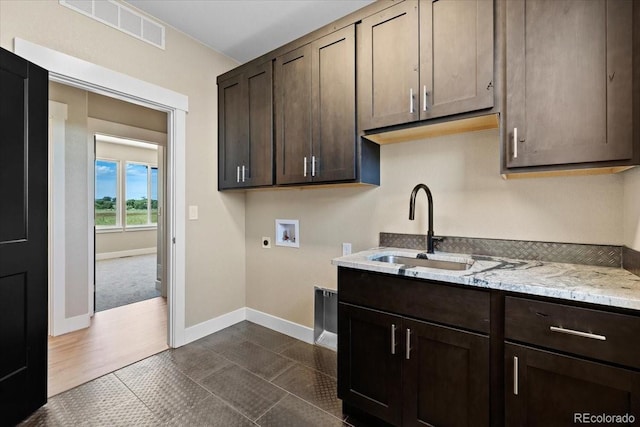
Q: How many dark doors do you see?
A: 1